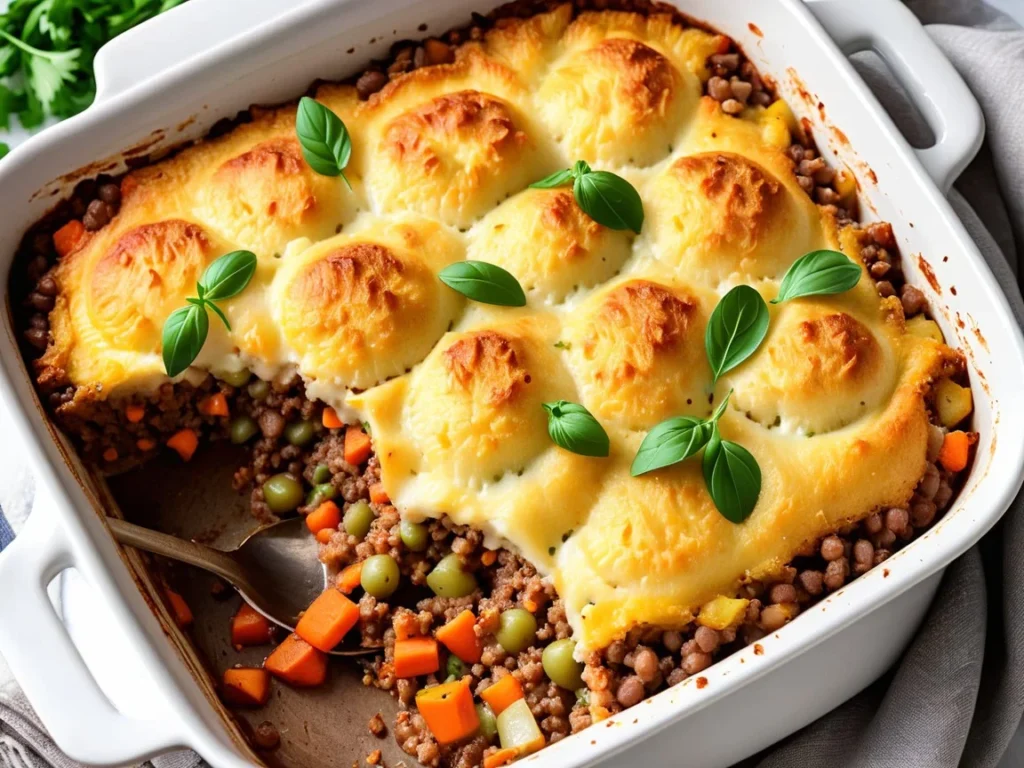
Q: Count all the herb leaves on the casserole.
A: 11